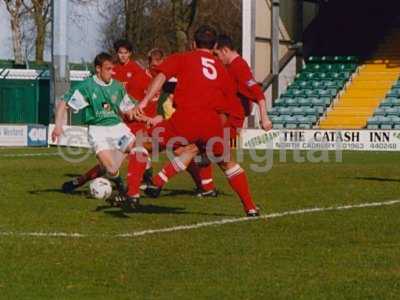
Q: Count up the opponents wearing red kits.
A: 3